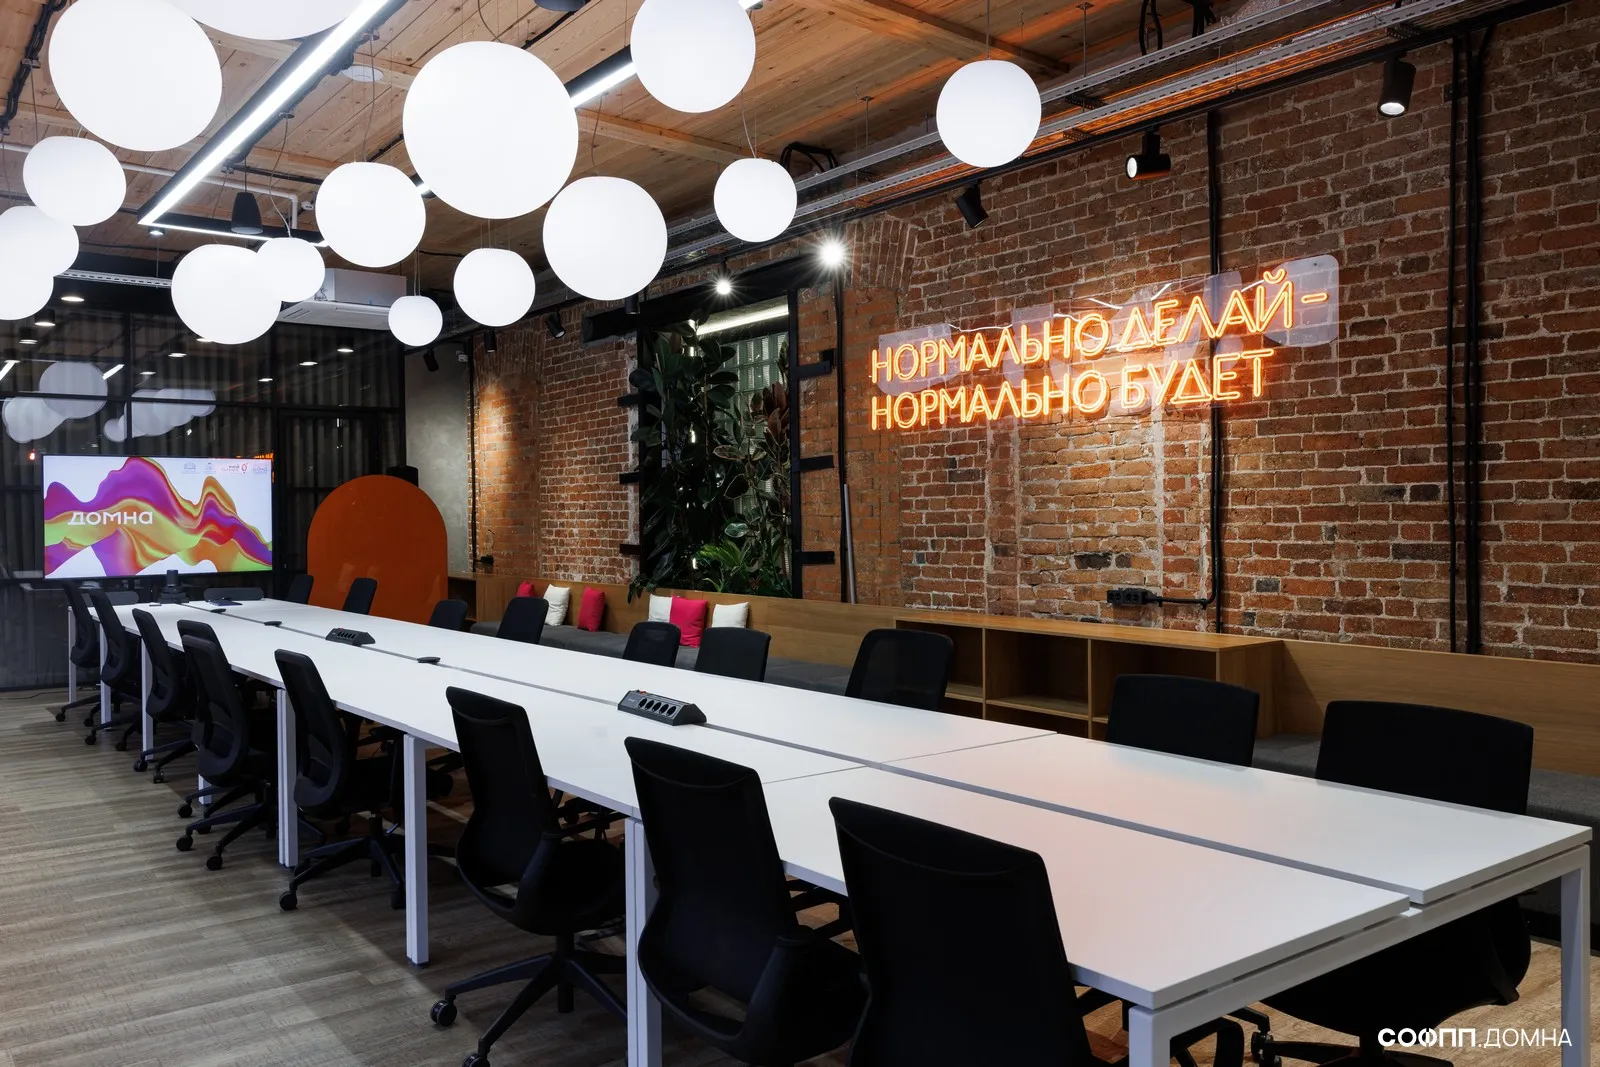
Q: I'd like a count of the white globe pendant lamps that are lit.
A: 15